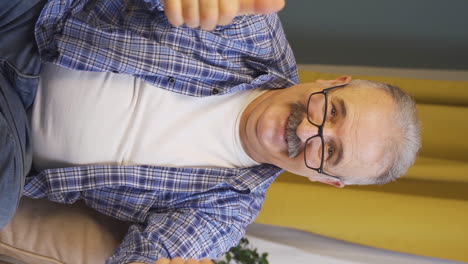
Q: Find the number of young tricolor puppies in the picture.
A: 0